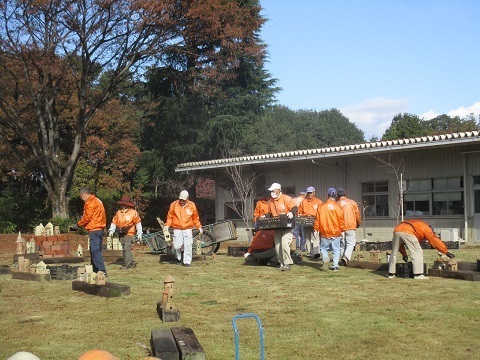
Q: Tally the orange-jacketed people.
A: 11